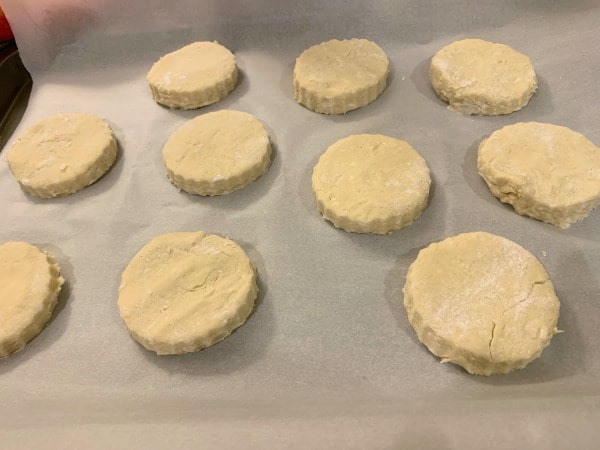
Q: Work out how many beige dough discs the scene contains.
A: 10